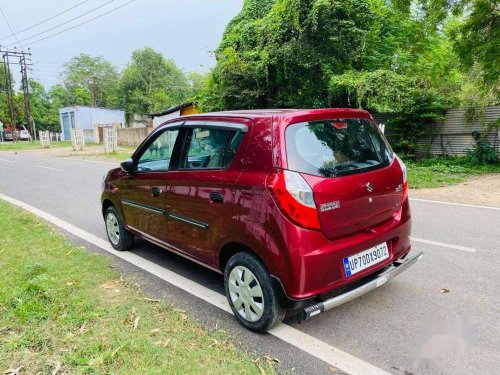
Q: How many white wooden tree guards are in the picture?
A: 3